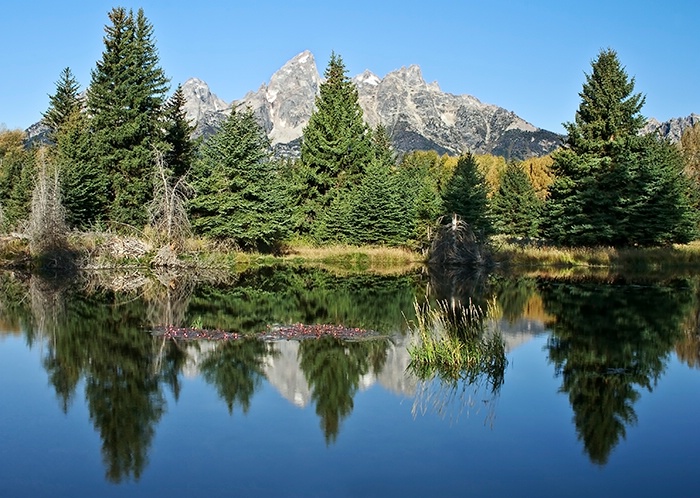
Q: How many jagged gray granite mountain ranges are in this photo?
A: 1